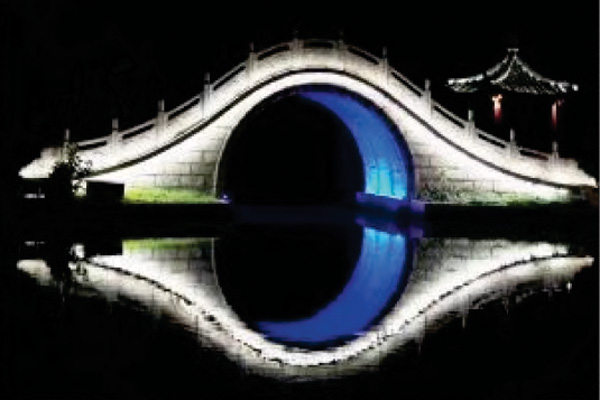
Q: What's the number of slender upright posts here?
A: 12